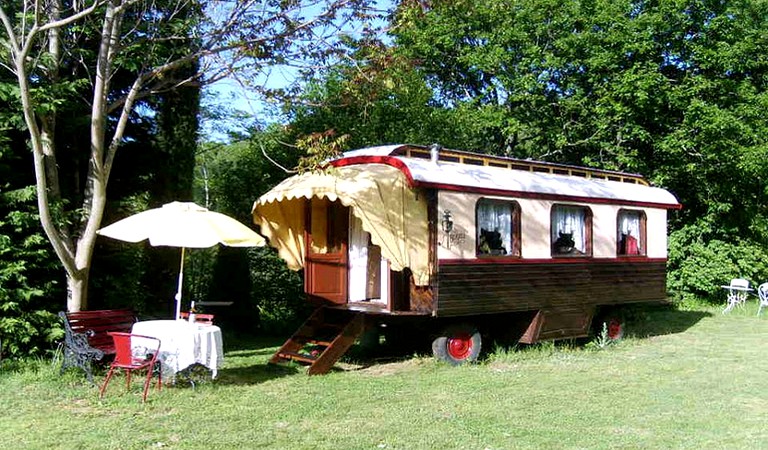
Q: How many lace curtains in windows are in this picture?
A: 3